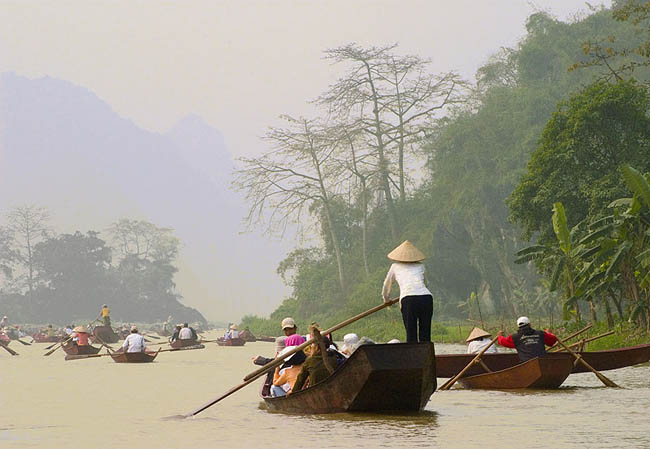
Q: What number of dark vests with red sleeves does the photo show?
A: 1